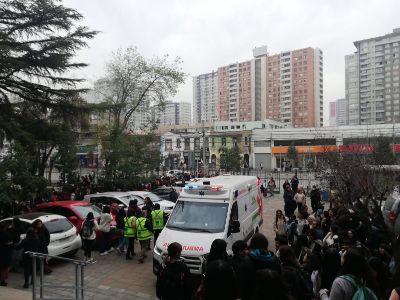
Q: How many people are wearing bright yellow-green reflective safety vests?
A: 3